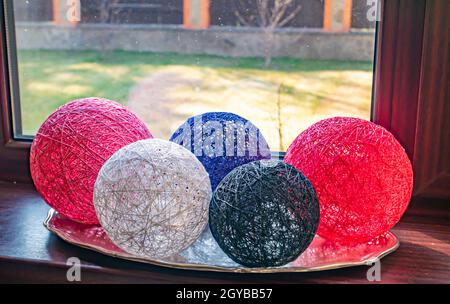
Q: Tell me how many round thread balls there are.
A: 5